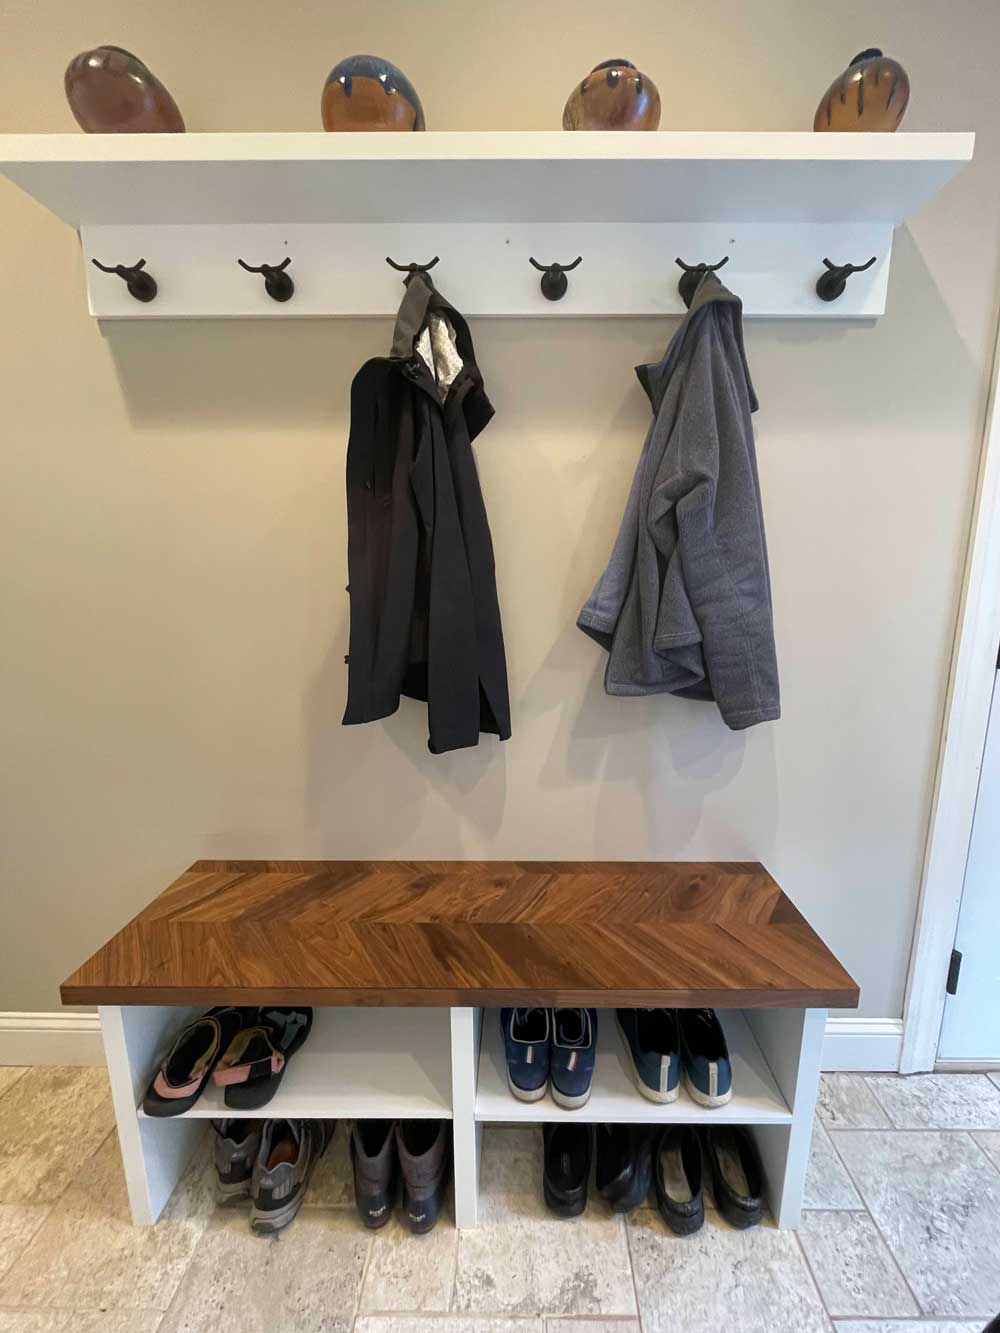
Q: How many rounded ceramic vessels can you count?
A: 4